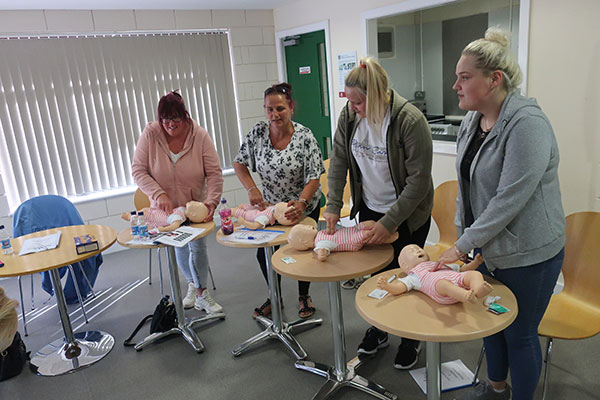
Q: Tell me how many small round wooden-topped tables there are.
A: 5